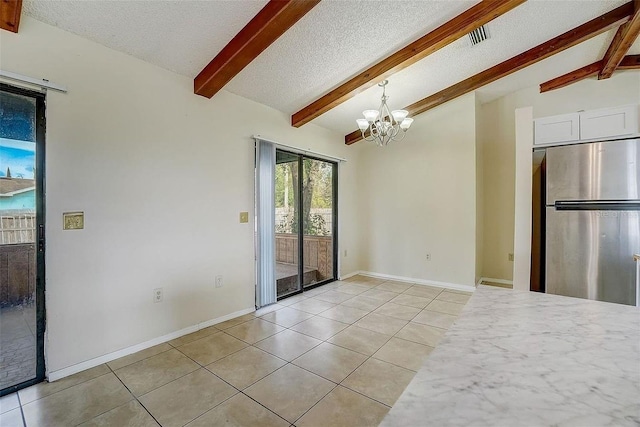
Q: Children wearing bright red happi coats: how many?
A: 0